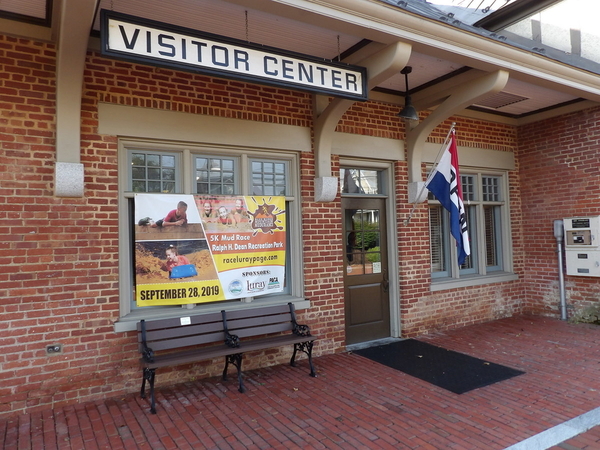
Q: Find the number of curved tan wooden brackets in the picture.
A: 3